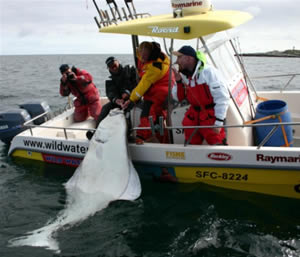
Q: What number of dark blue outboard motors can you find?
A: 2